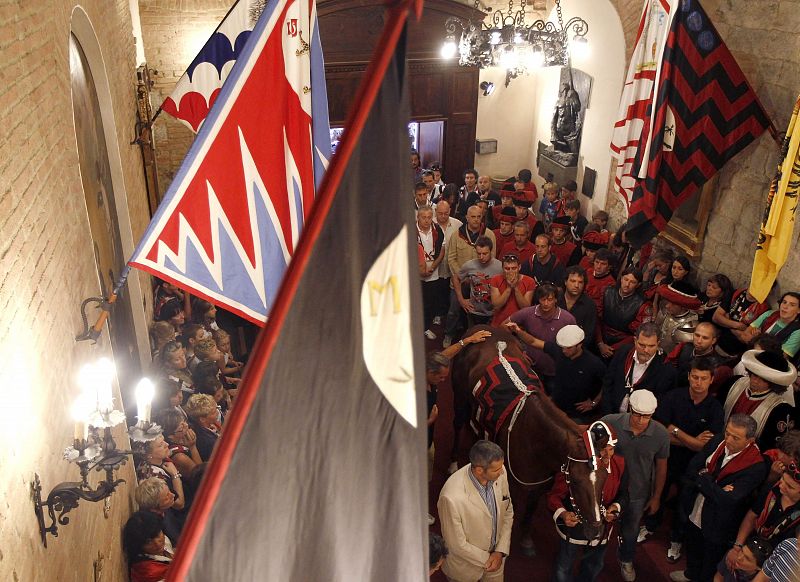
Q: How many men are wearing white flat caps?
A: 2